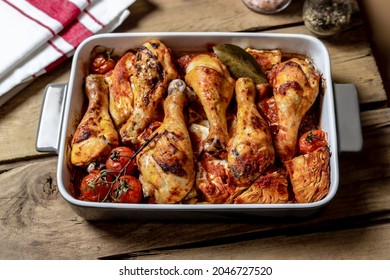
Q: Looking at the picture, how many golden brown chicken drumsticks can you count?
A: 6